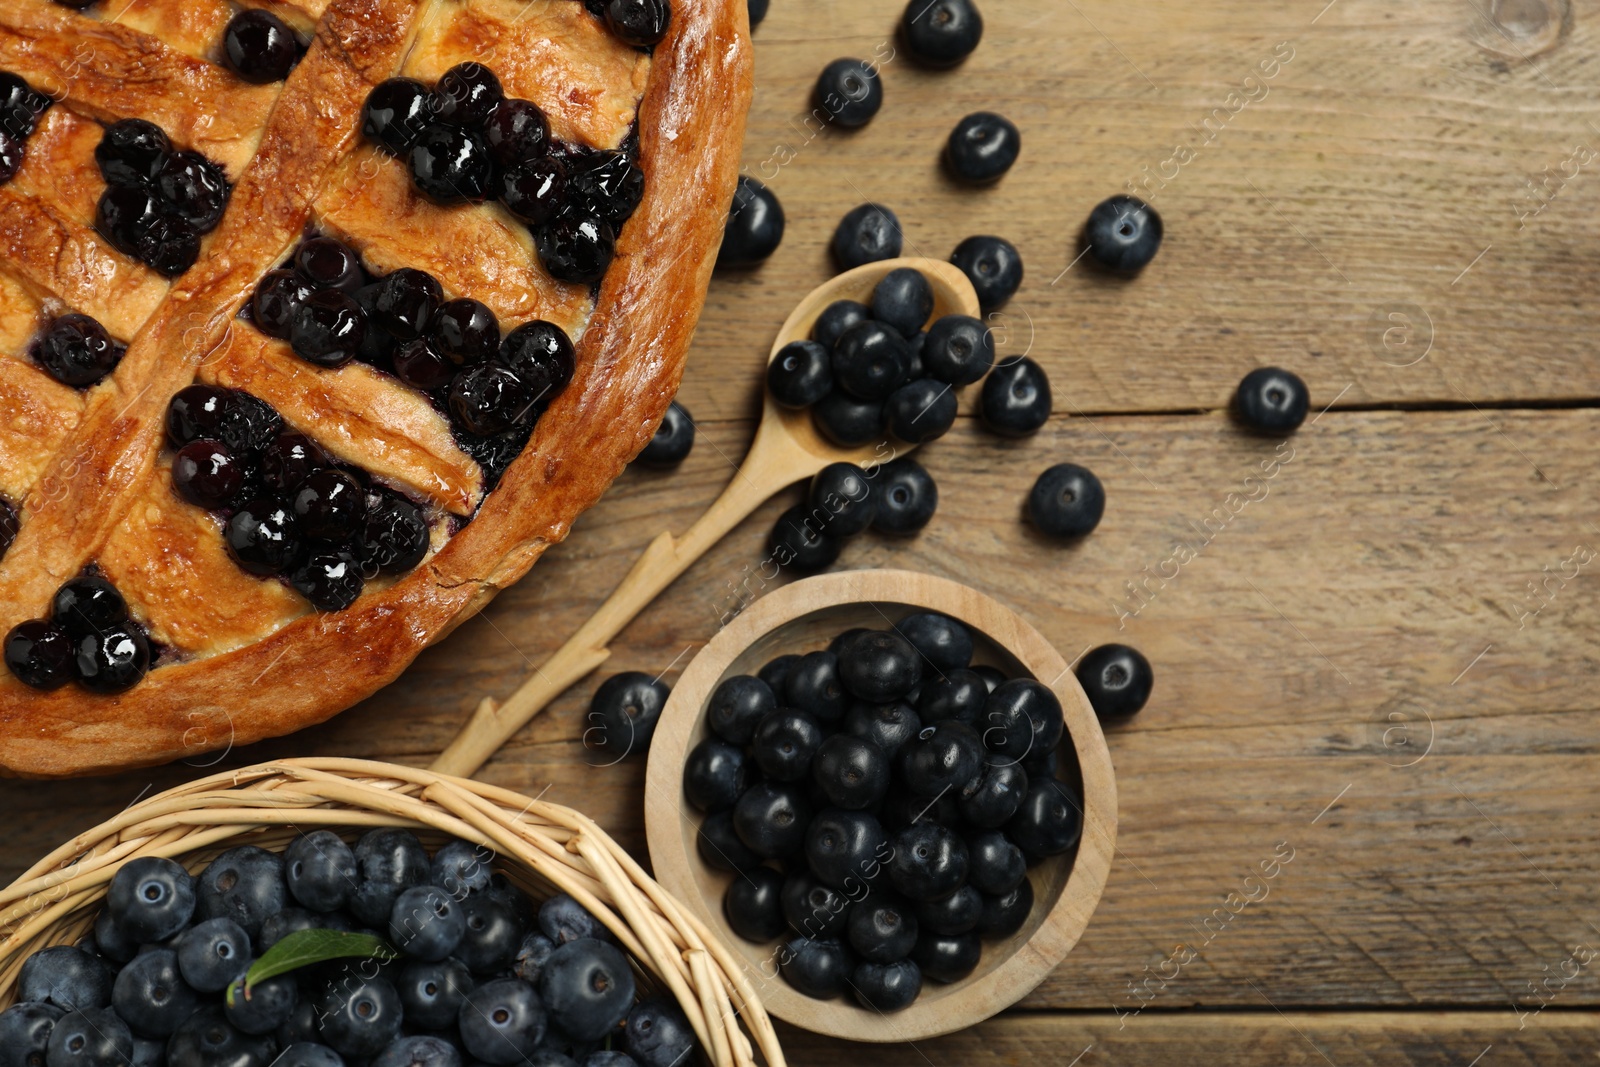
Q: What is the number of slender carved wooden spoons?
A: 1